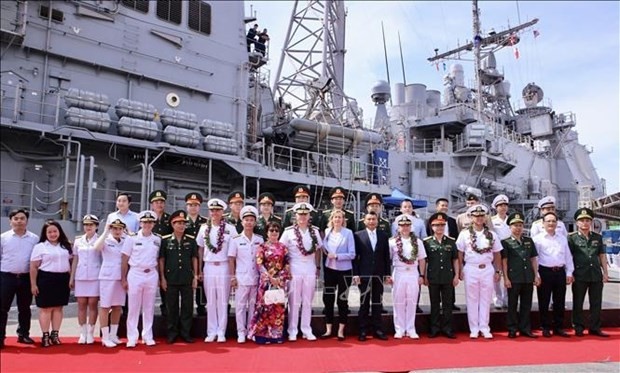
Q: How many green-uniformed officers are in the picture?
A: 11